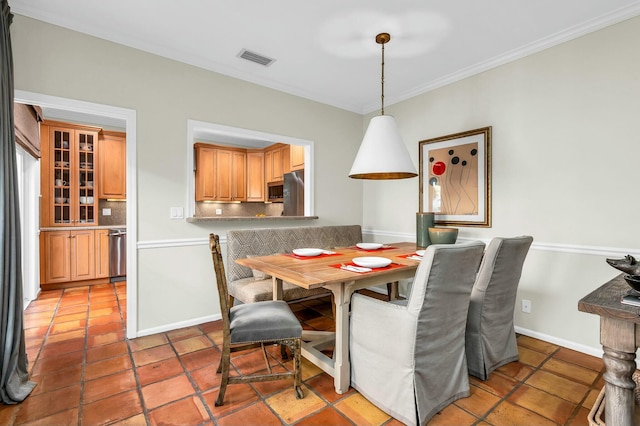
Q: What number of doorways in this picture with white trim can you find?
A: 1